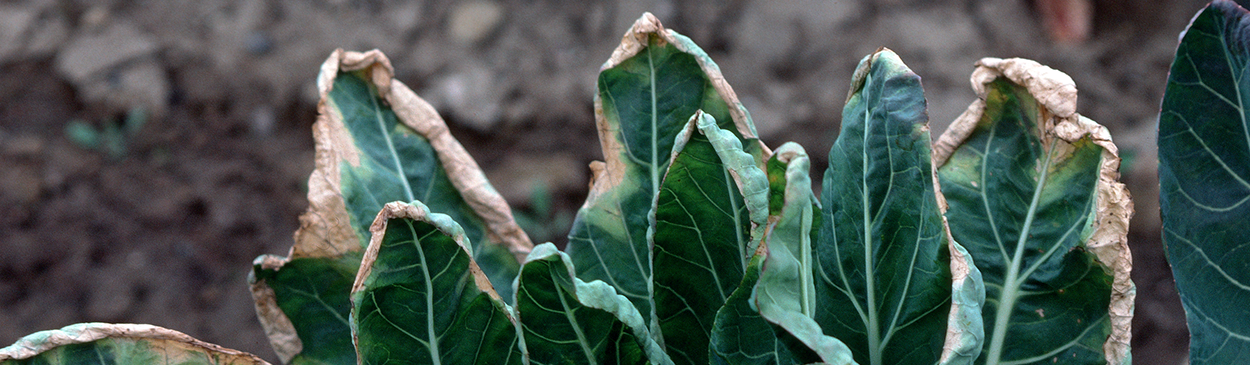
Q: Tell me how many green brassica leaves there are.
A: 10